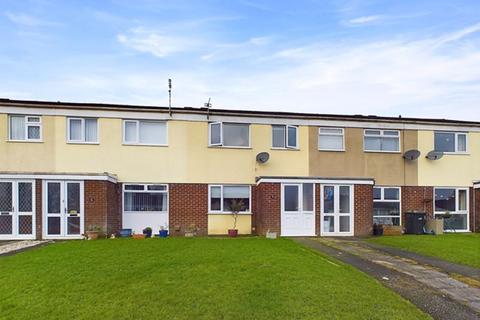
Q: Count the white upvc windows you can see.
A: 12